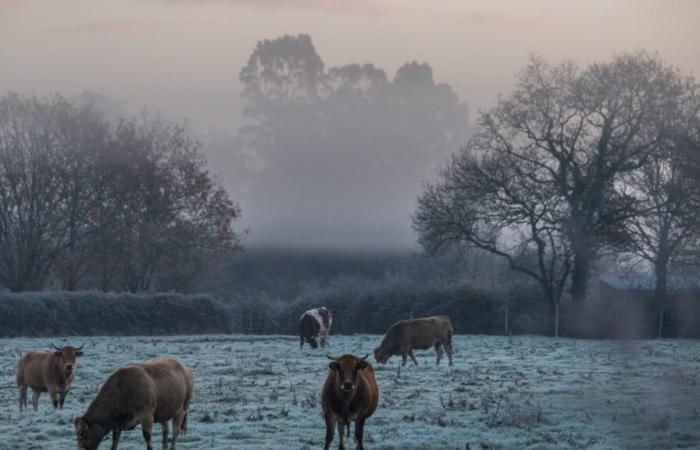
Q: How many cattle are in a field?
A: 5